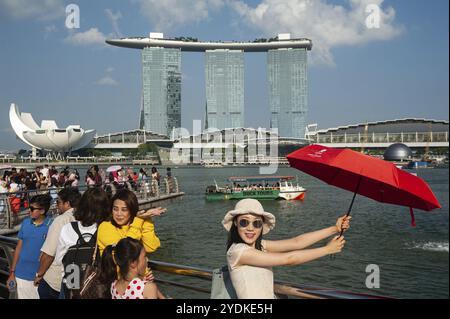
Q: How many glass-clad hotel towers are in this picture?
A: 3